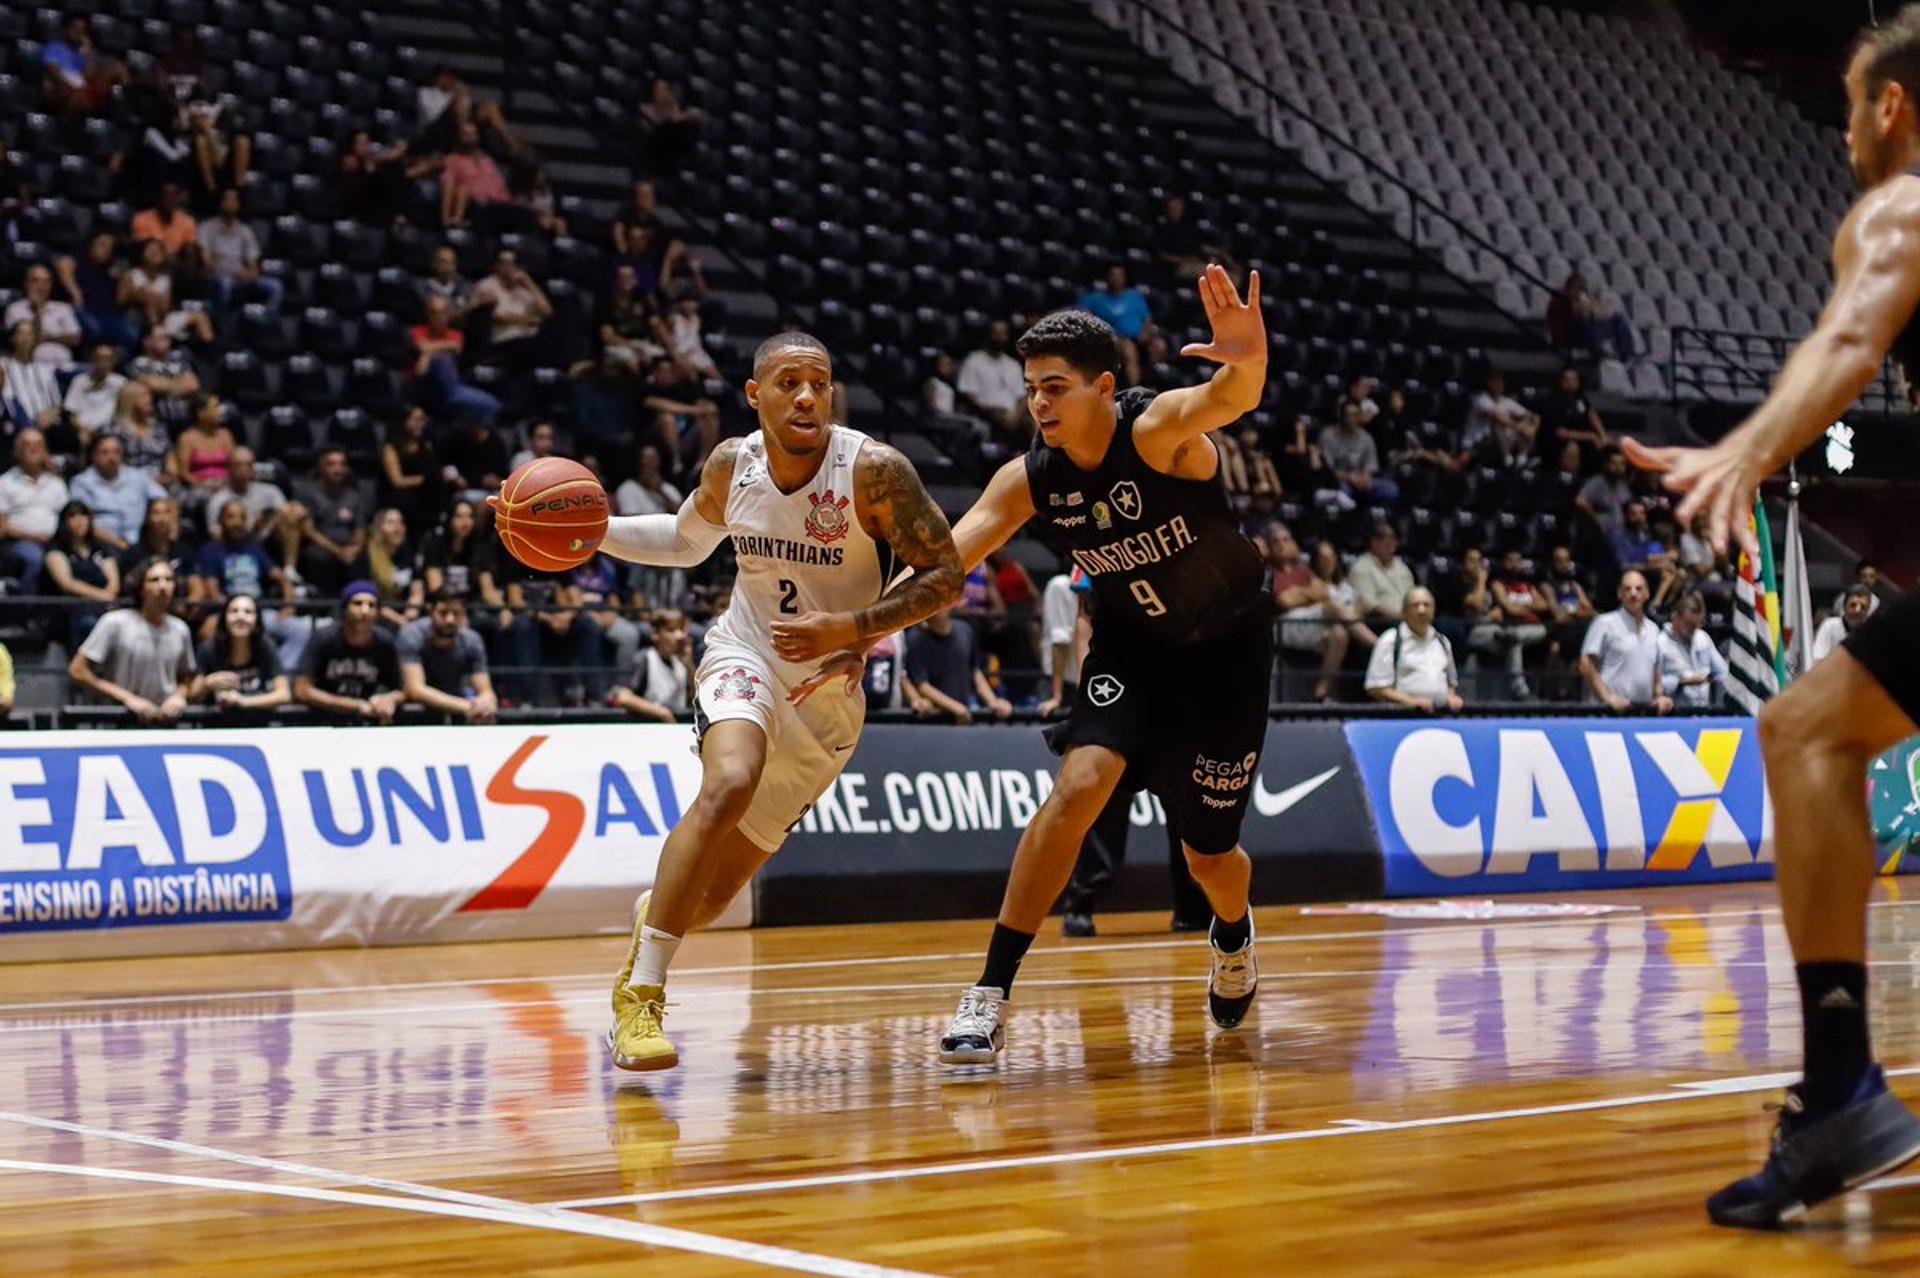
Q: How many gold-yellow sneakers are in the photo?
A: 2